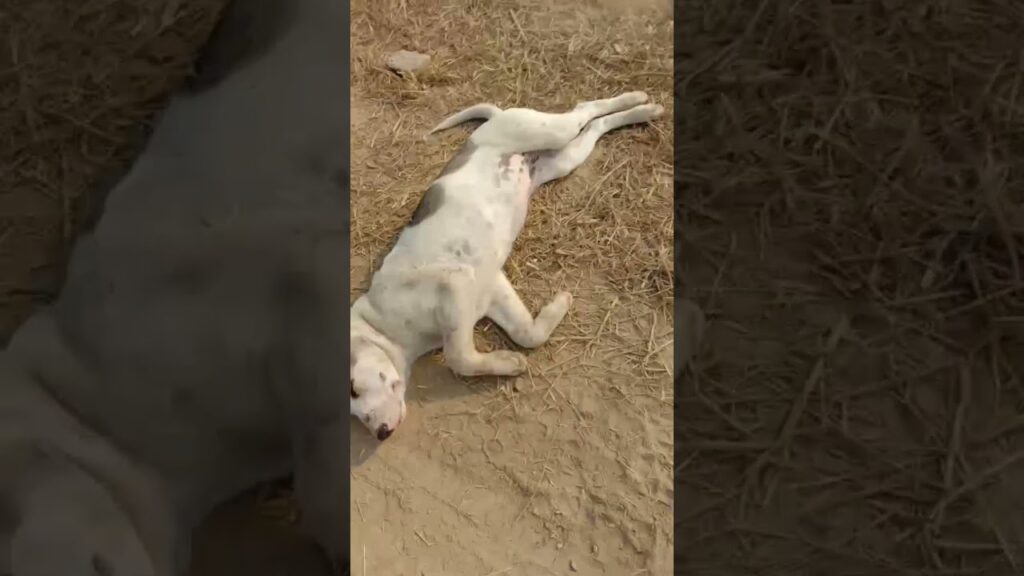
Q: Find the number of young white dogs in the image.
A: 1